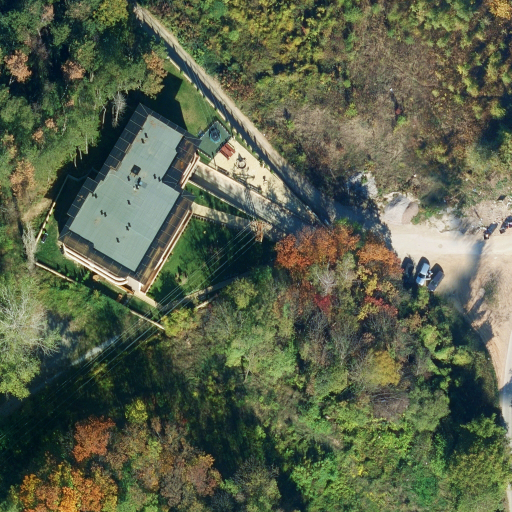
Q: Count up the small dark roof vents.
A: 13